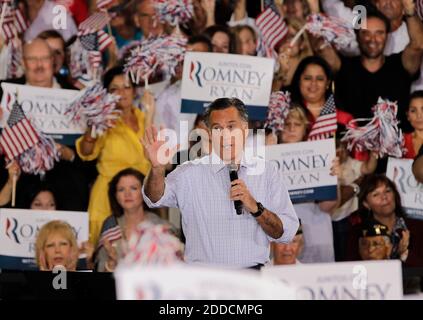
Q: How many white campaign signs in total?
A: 7